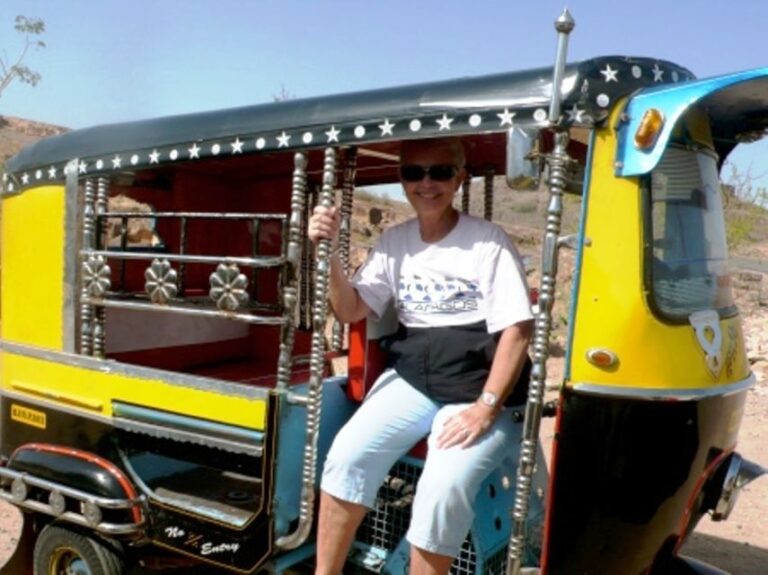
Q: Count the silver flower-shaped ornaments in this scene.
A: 3